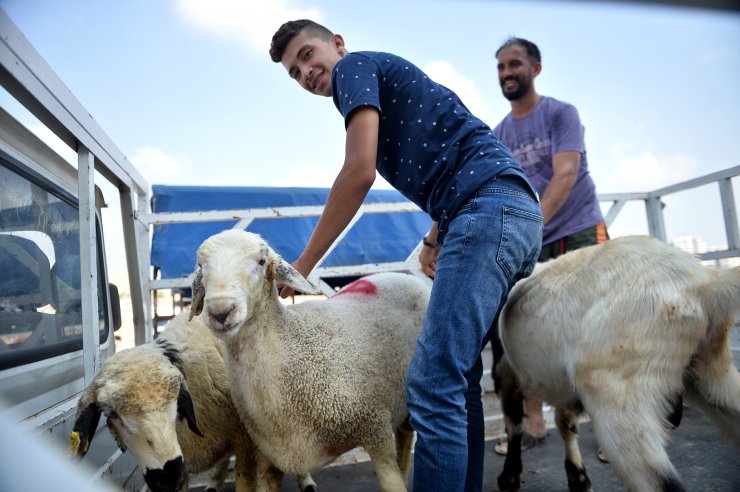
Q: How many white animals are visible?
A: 3